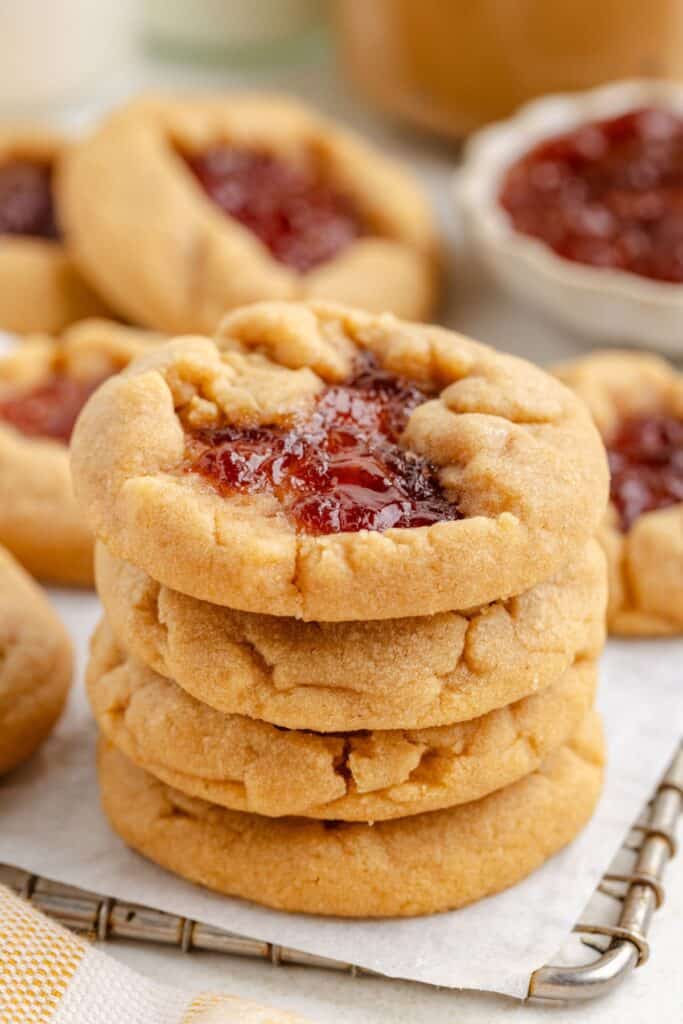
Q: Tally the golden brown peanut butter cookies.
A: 9